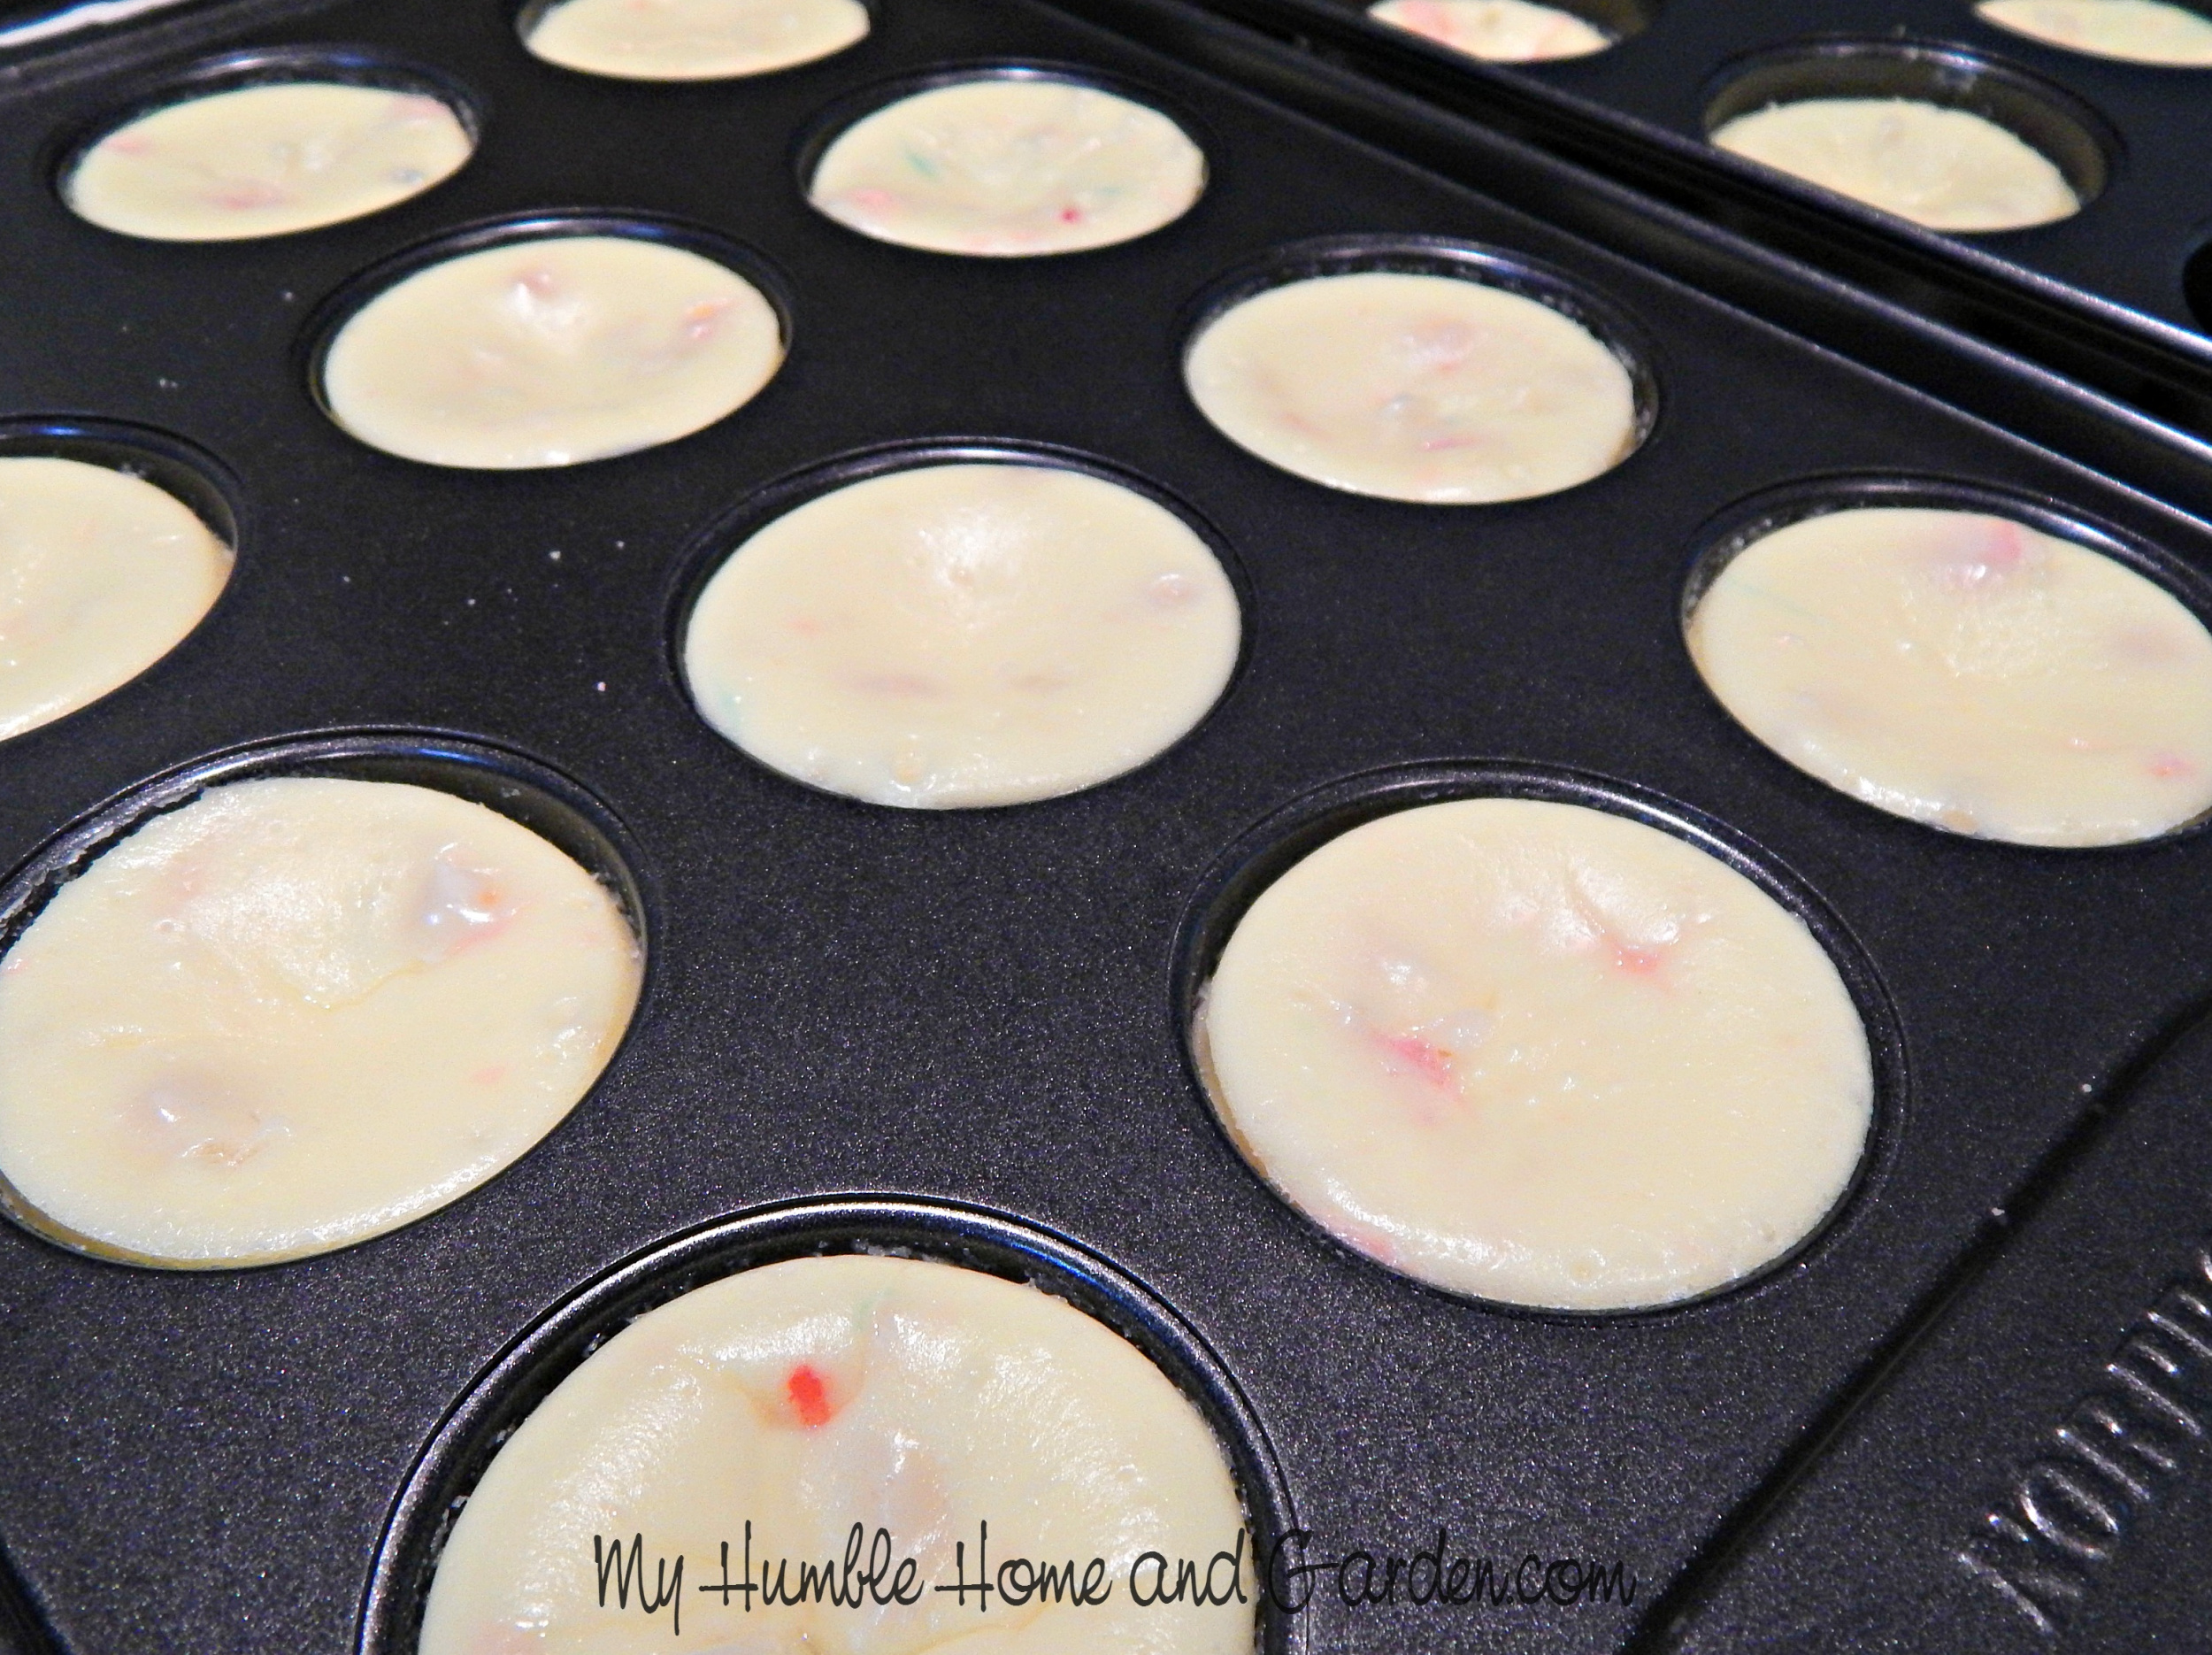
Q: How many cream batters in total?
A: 14